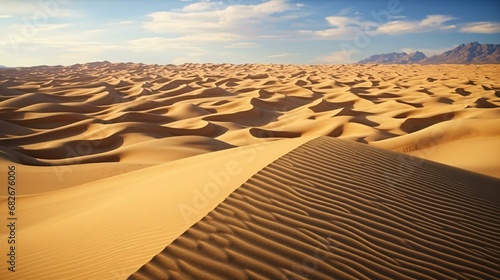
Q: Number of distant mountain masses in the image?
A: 2